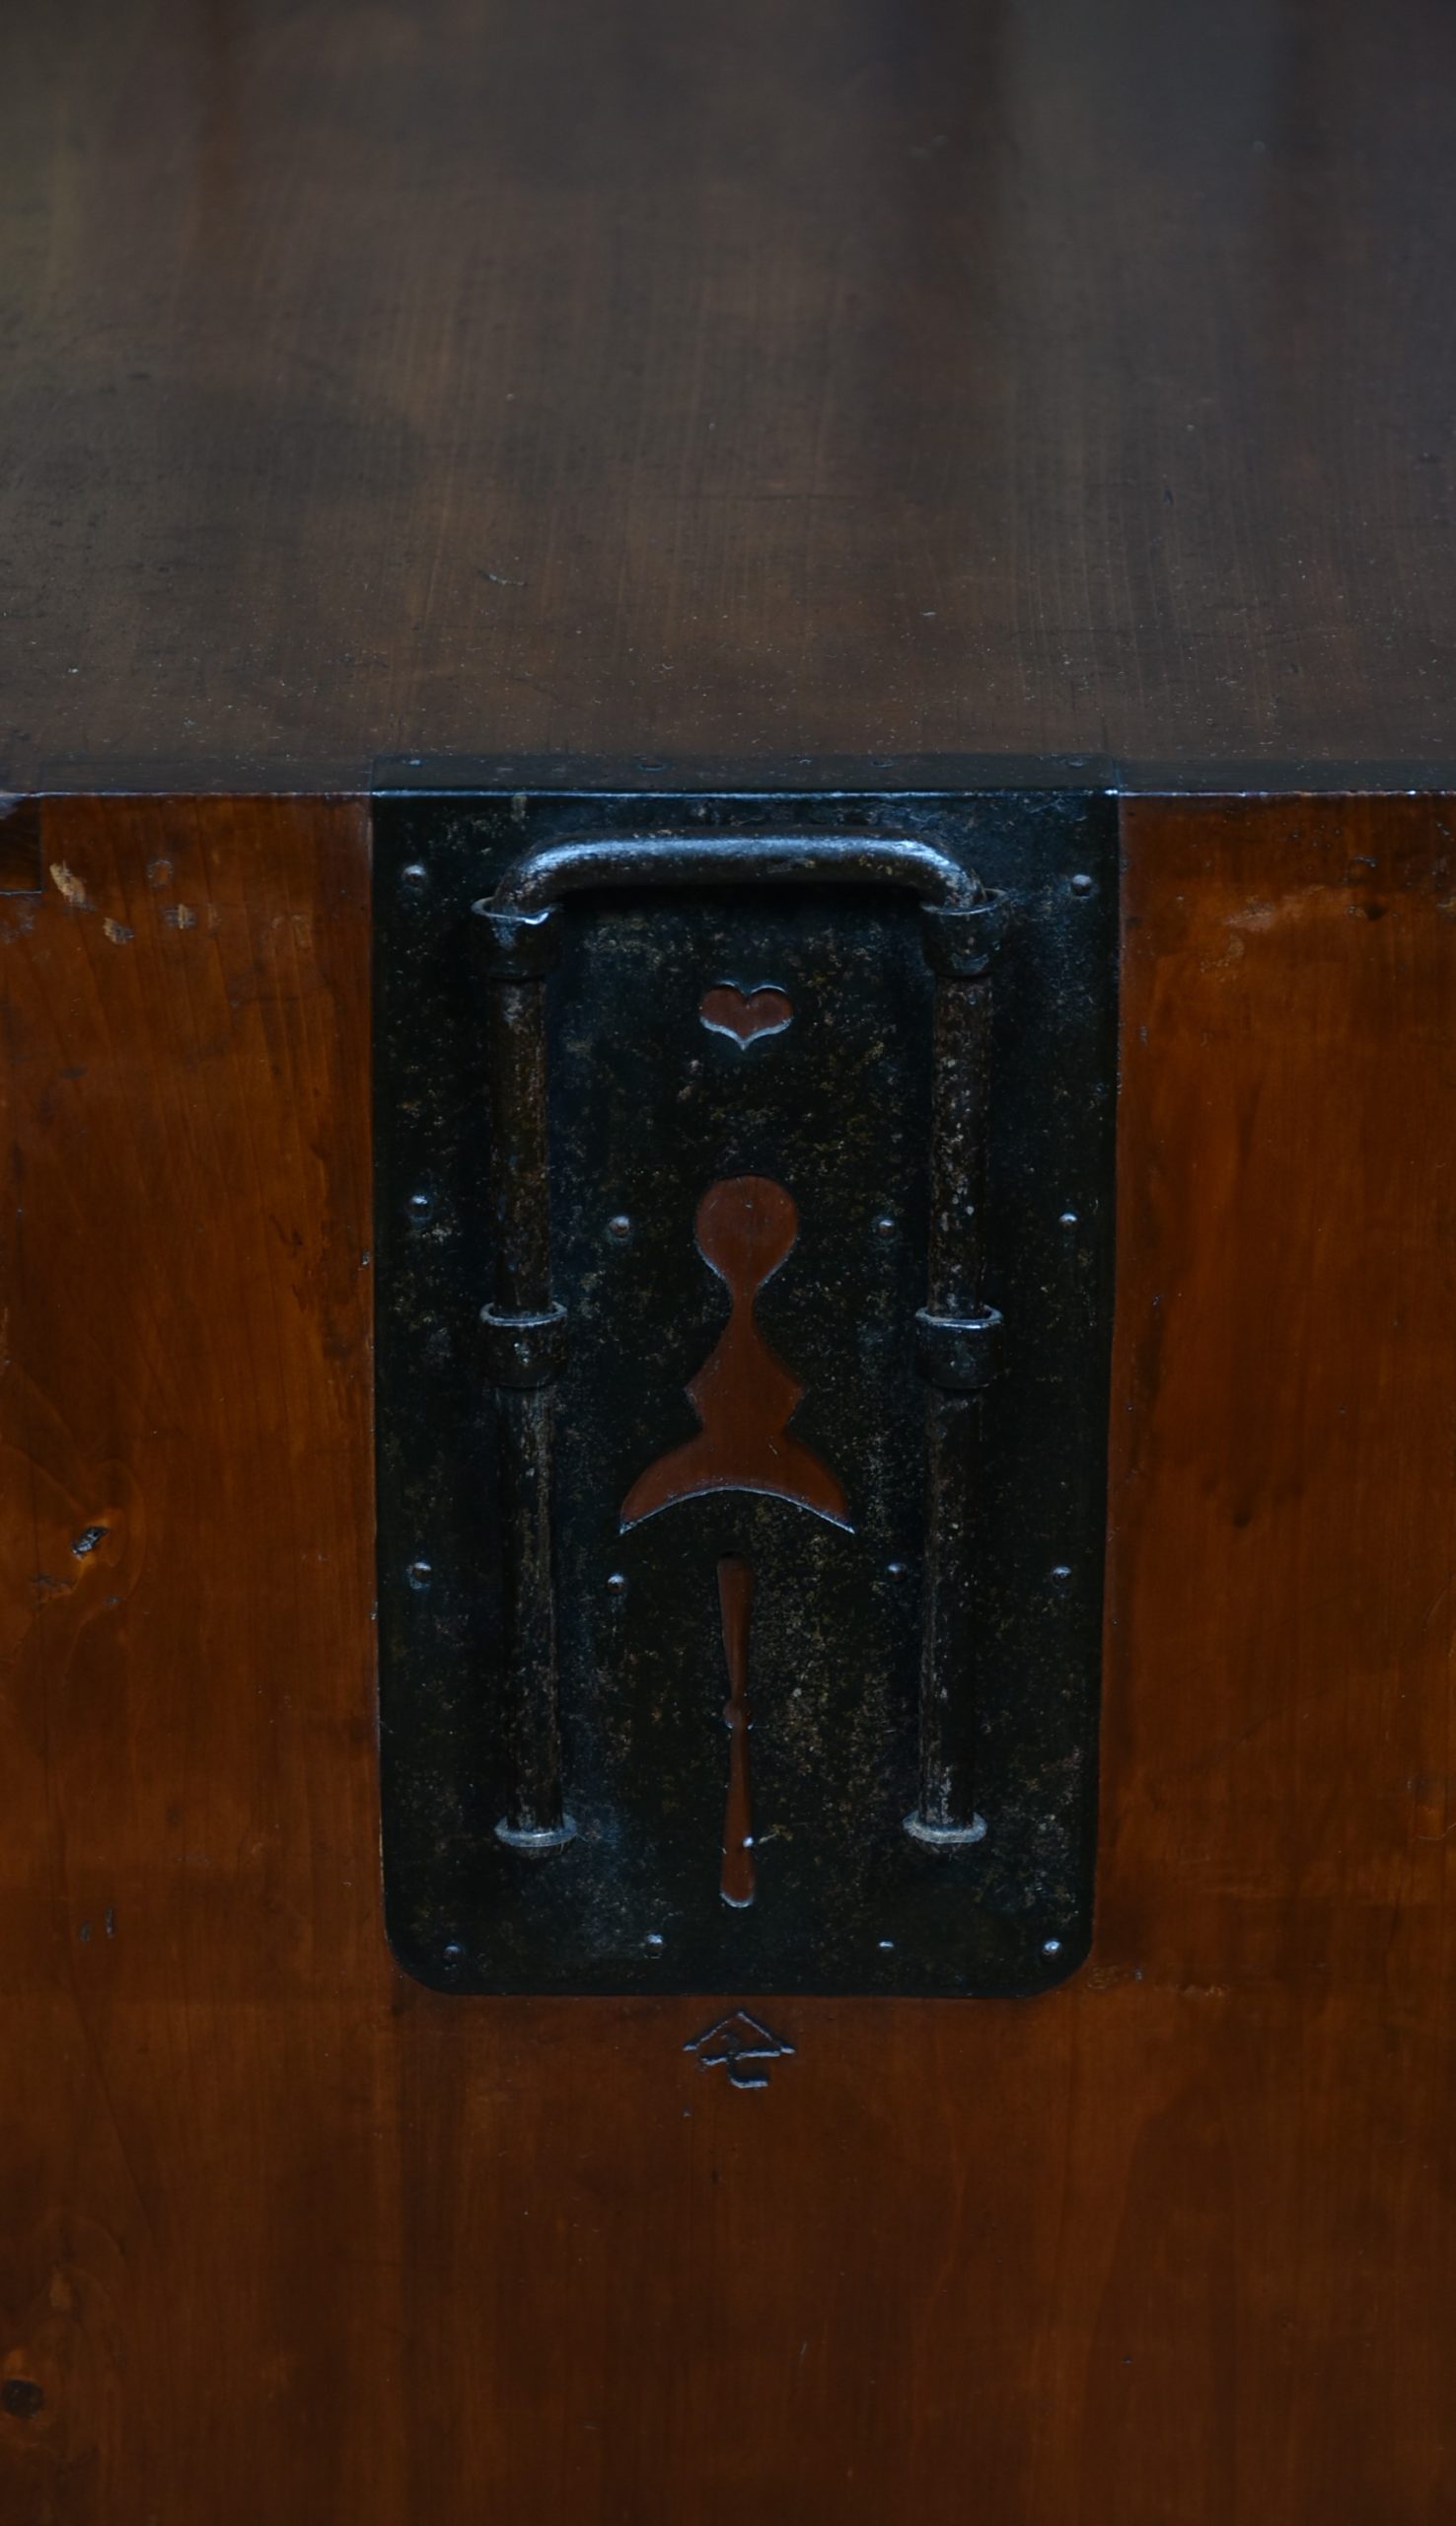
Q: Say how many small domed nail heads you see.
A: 14